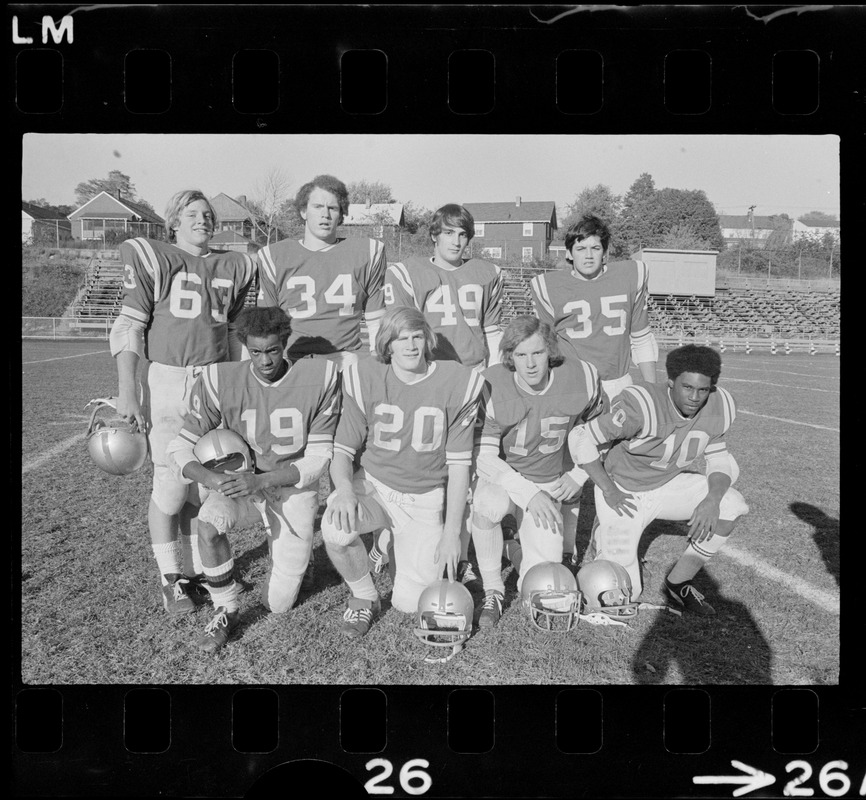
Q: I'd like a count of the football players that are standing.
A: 4